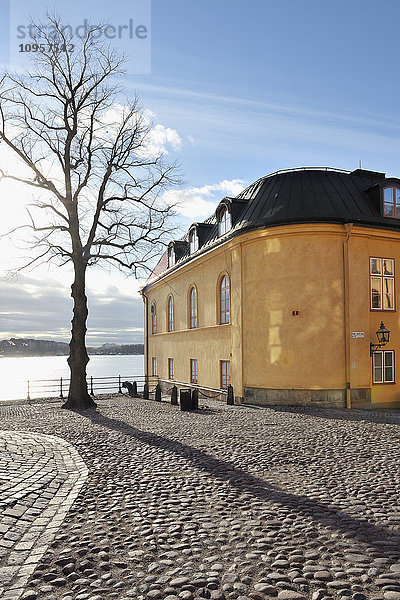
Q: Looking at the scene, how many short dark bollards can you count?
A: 6